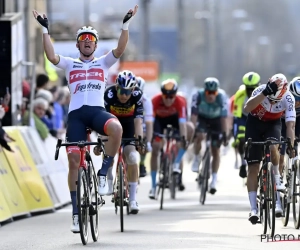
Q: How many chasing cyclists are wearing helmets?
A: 7